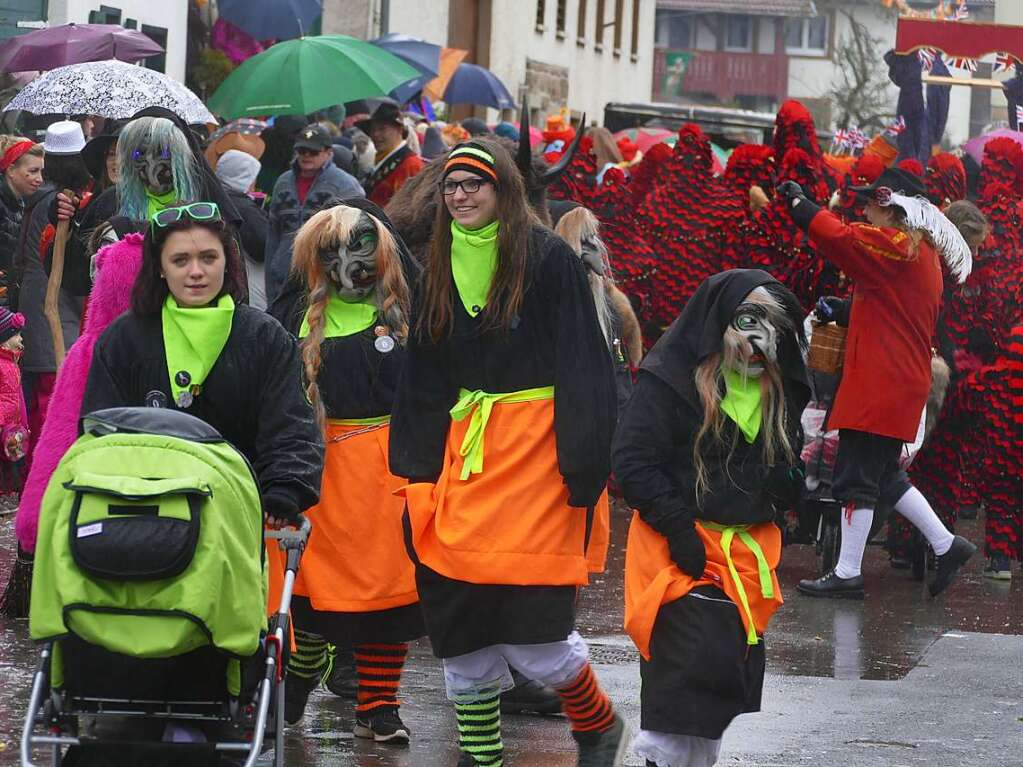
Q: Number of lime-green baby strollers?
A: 1